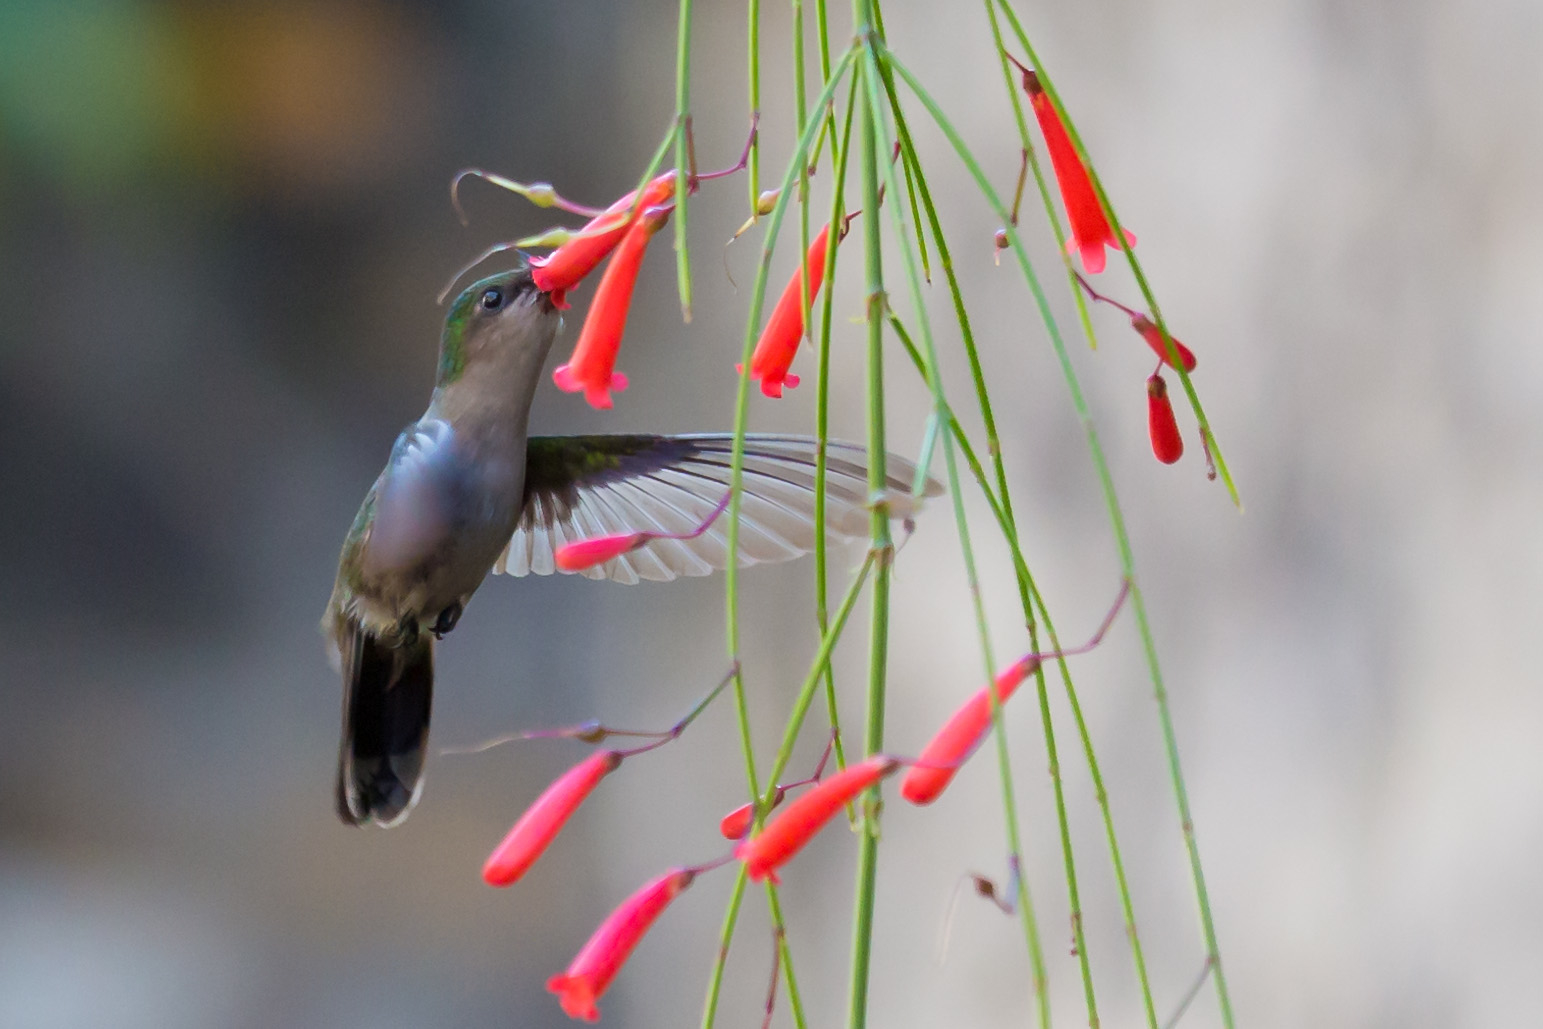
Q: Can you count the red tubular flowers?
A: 12